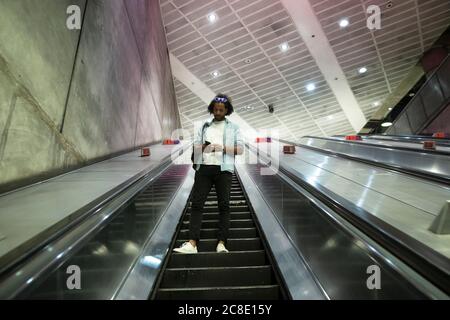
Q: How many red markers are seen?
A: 7